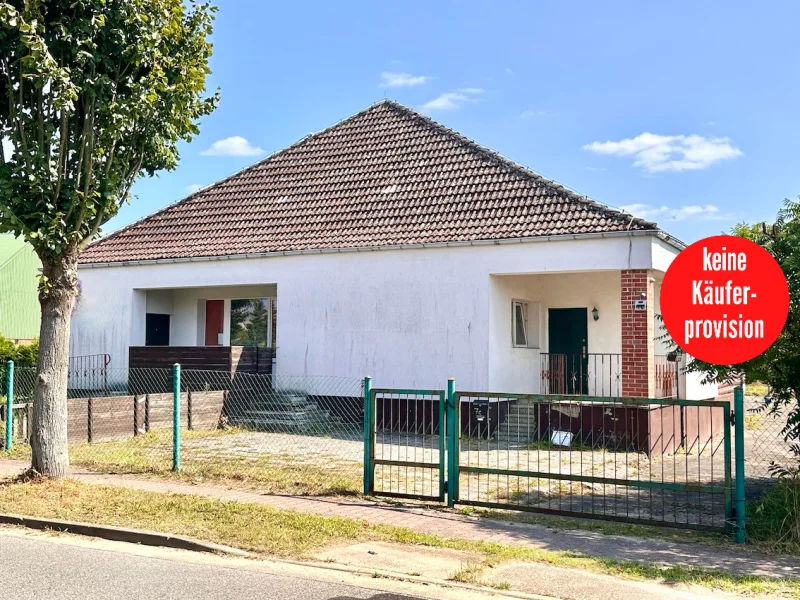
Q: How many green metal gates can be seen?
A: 2